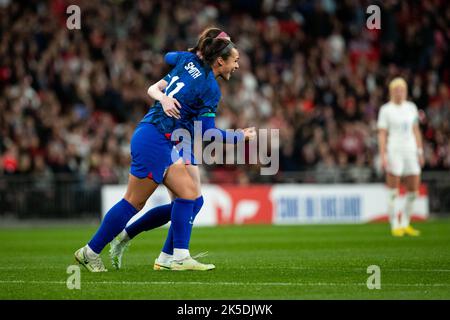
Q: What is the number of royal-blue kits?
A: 2